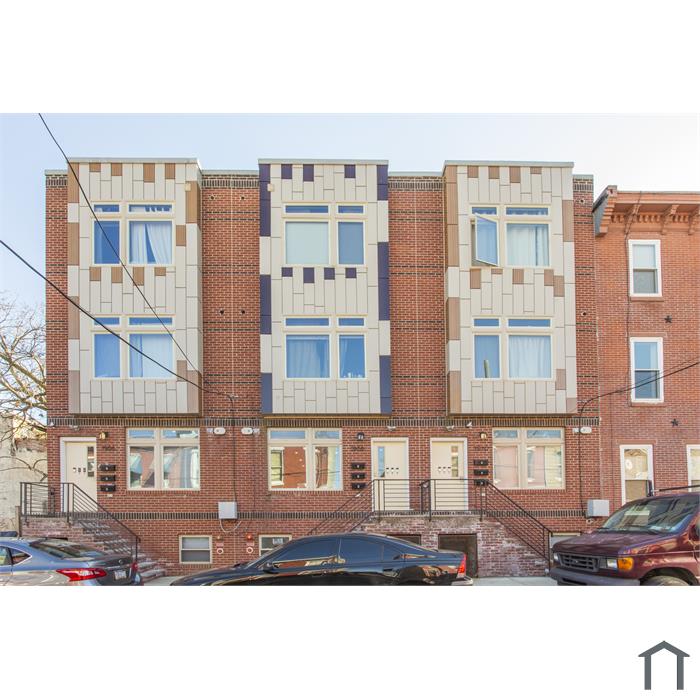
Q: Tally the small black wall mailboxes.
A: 9